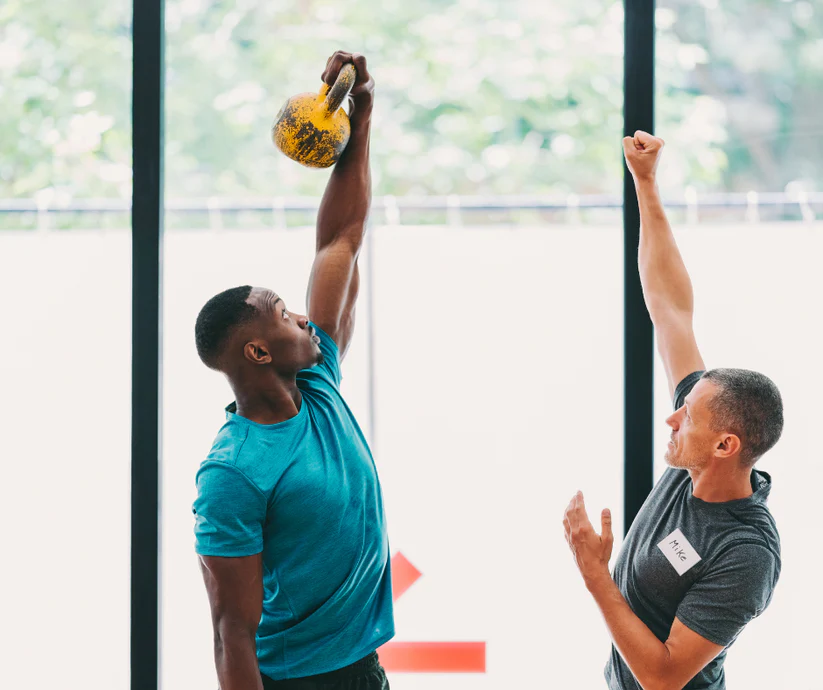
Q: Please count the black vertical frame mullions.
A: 2